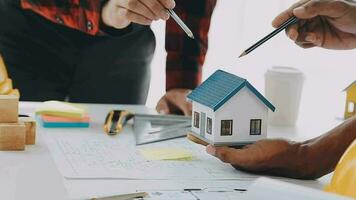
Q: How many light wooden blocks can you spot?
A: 3